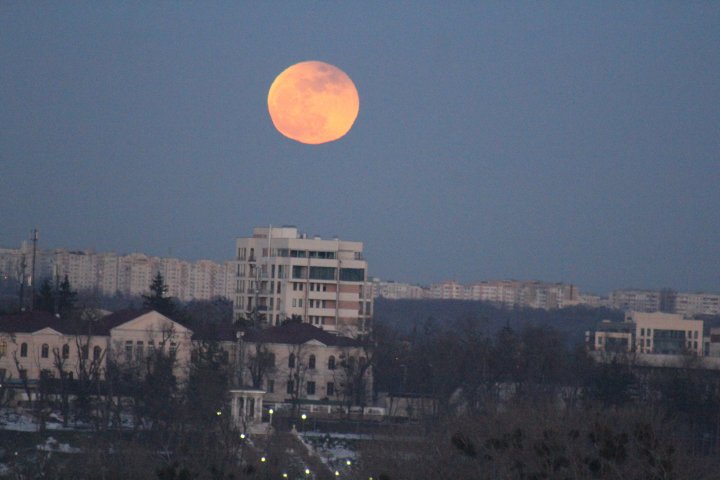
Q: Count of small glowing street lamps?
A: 10